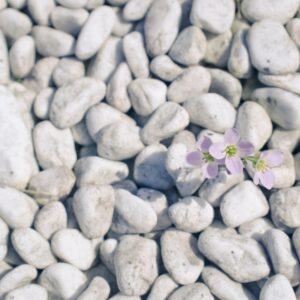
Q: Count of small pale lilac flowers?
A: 3